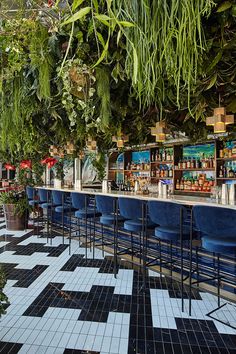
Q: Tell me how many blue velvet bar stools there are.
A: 8